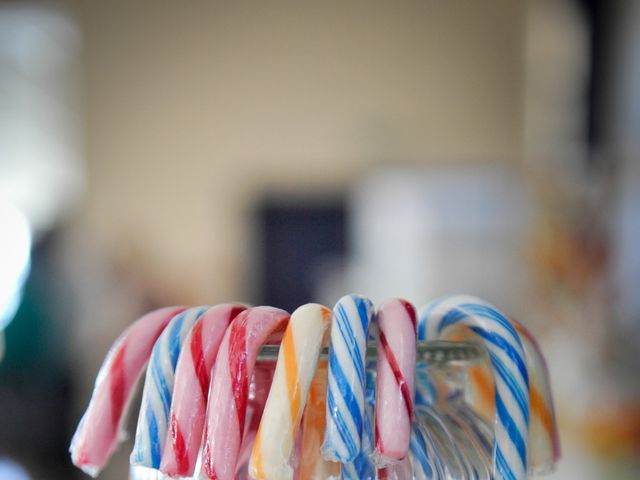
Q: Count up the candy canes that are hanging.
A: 9